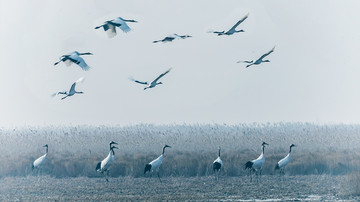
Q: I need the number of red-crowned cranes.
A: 14